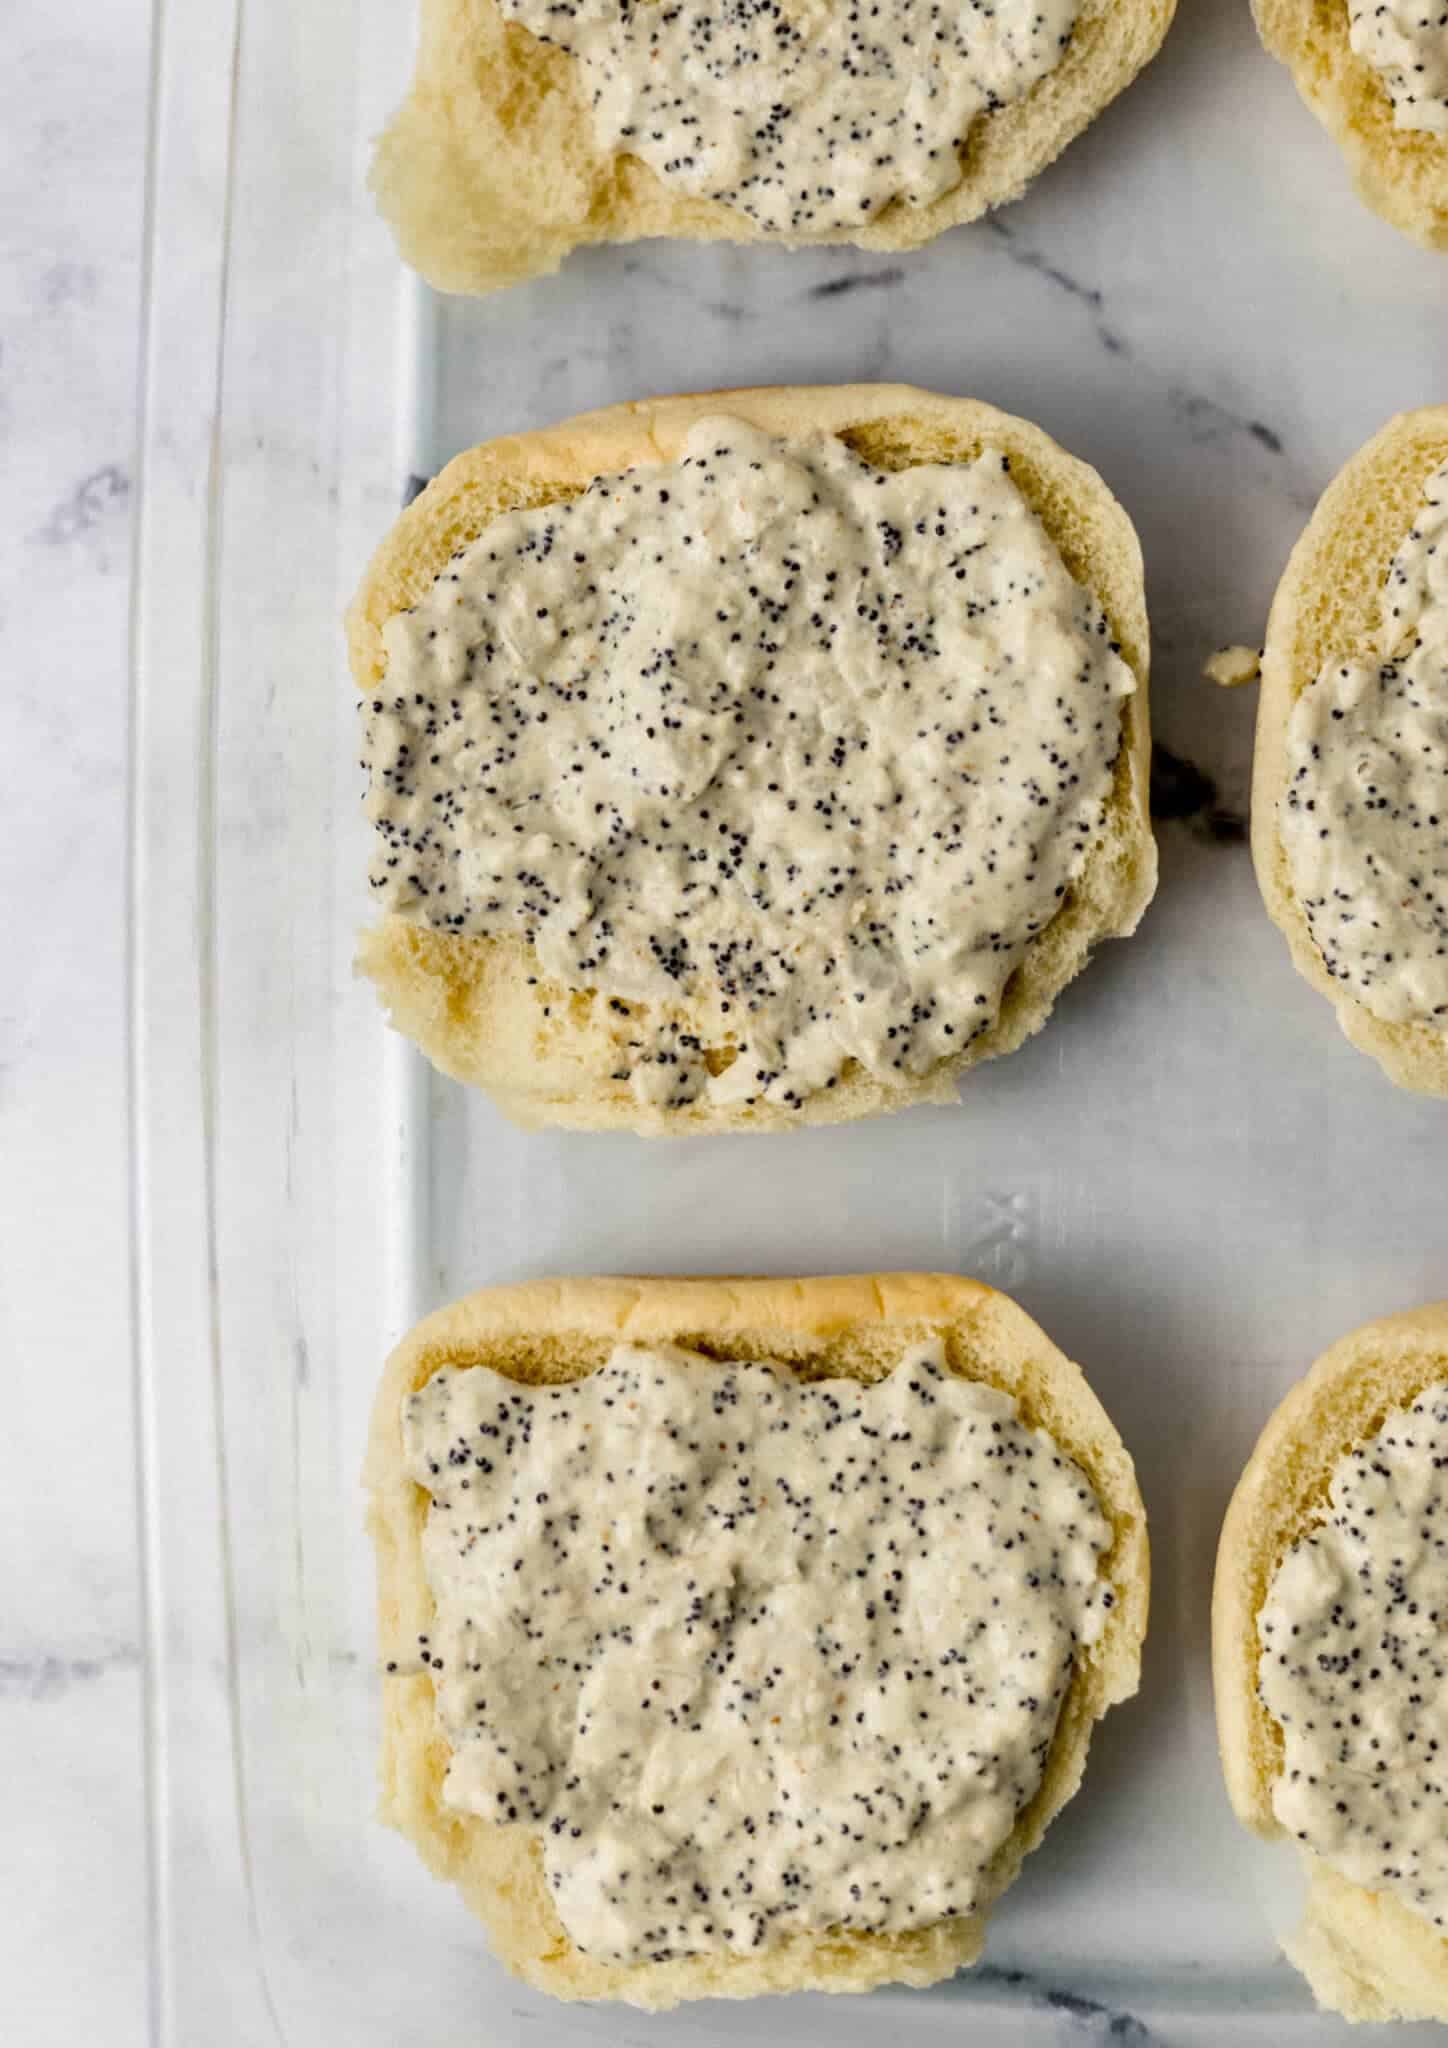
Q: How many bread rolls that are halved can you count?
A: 6